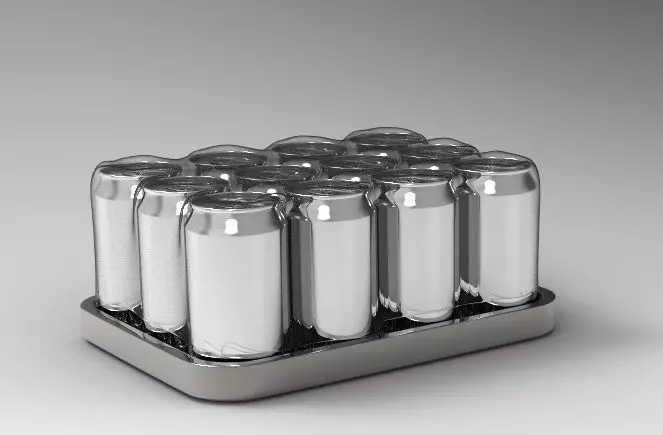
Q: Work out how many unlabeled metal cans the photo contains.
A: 12